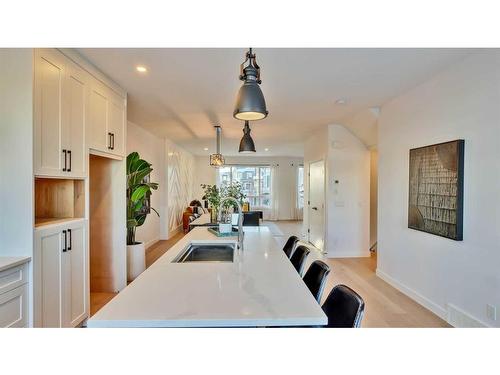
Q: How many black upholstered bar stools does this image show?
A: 4